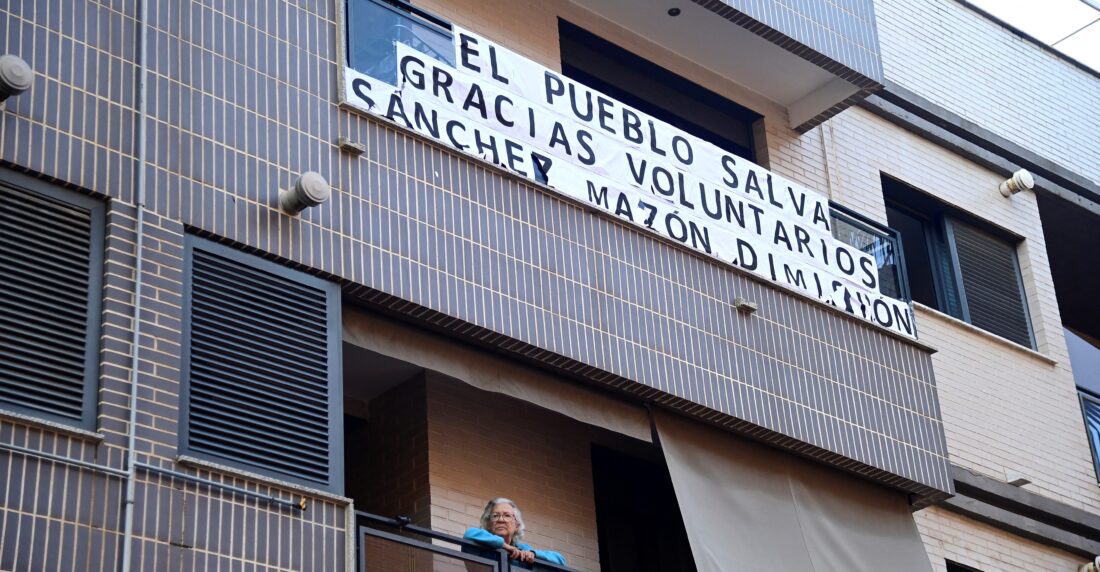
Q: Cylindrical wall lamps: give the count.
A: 3